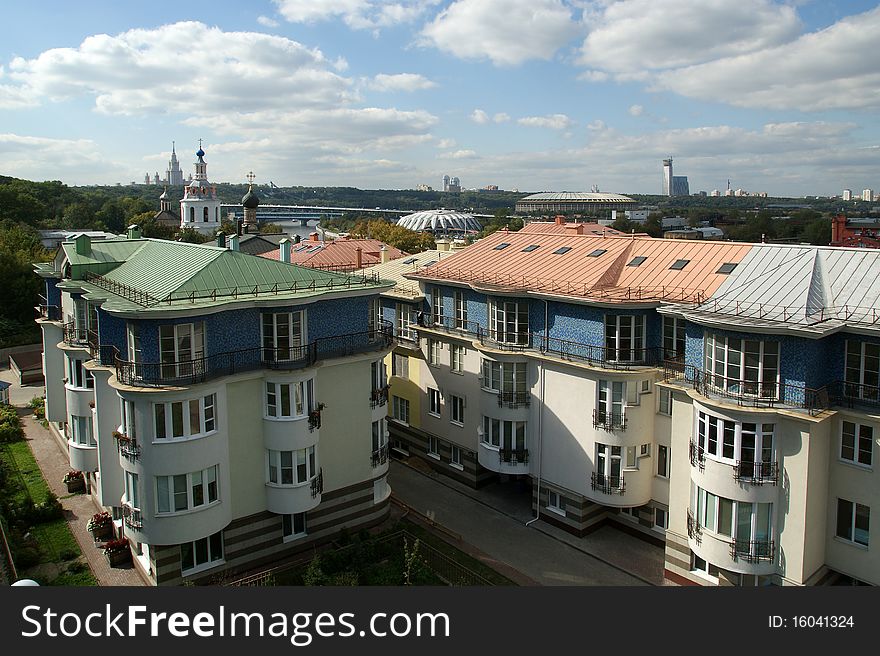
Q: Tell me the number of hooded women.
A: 0